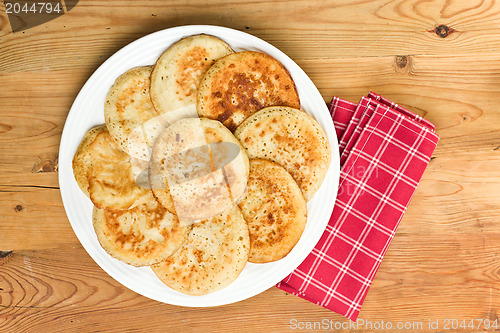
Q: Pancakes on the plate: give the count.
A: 9